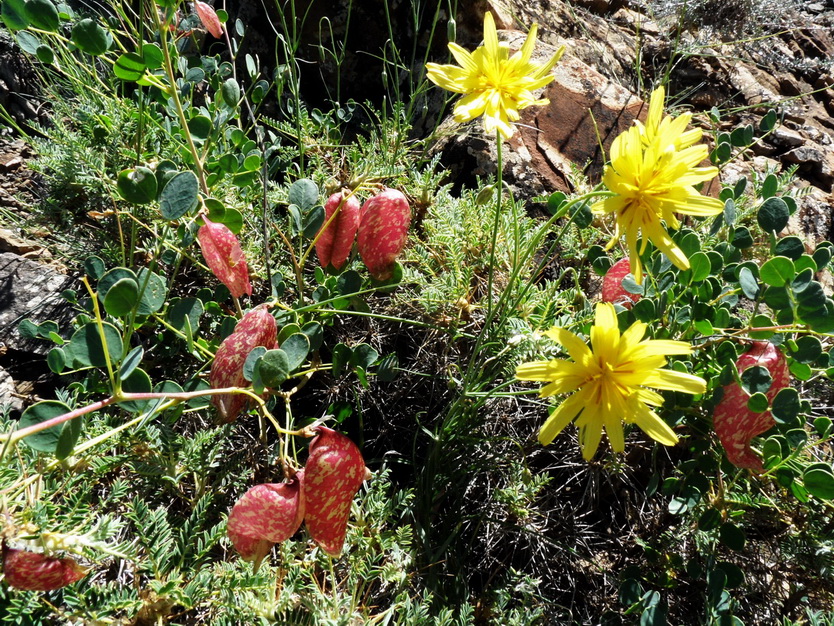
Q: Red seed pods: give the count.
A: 10